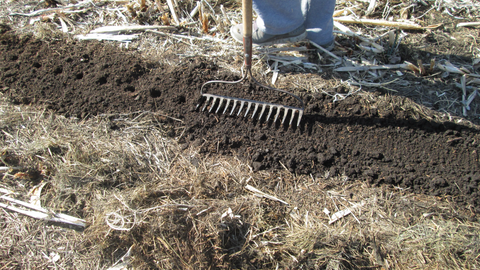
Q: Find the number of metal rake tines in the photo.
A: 15